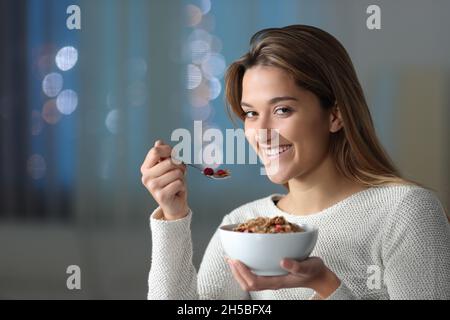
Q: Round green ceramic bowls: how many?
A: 0